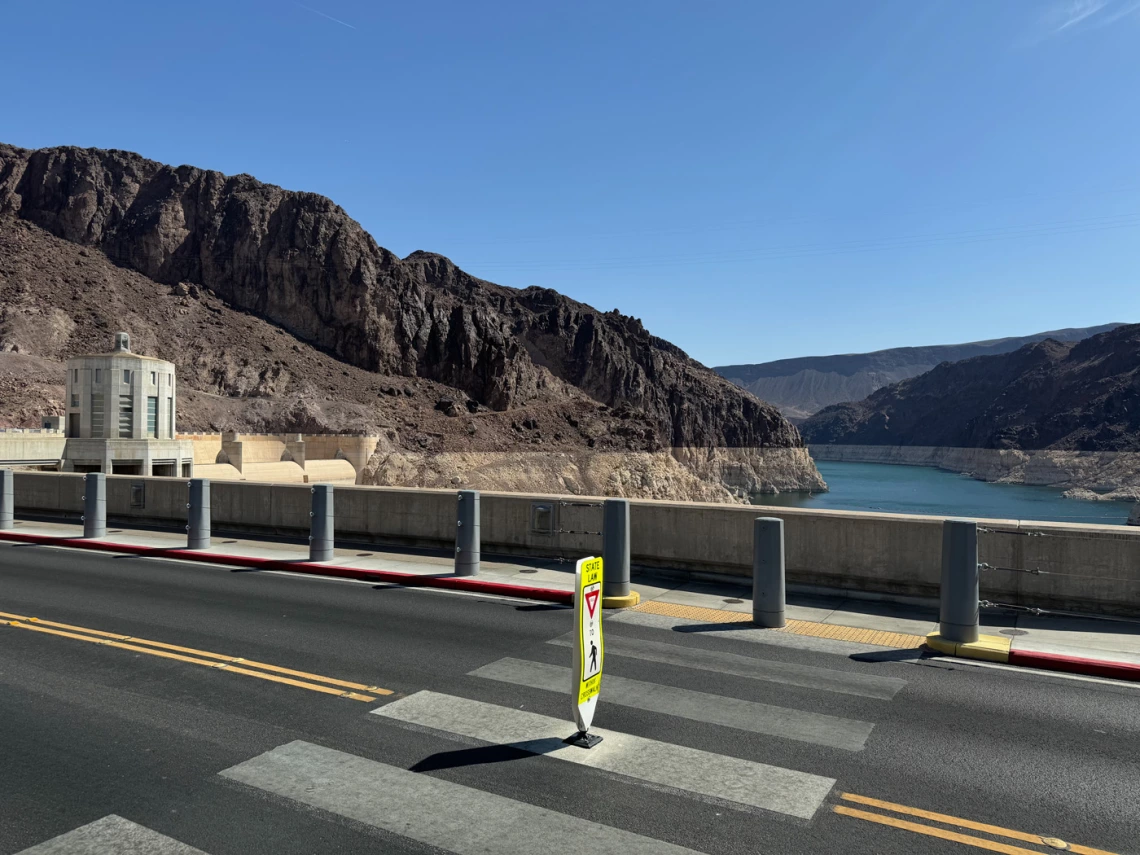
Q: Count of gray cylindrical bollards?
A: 8